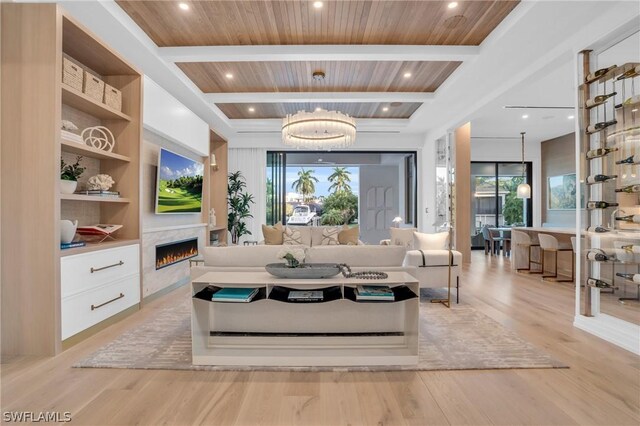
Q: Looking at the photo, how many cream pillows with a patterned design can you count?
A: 2